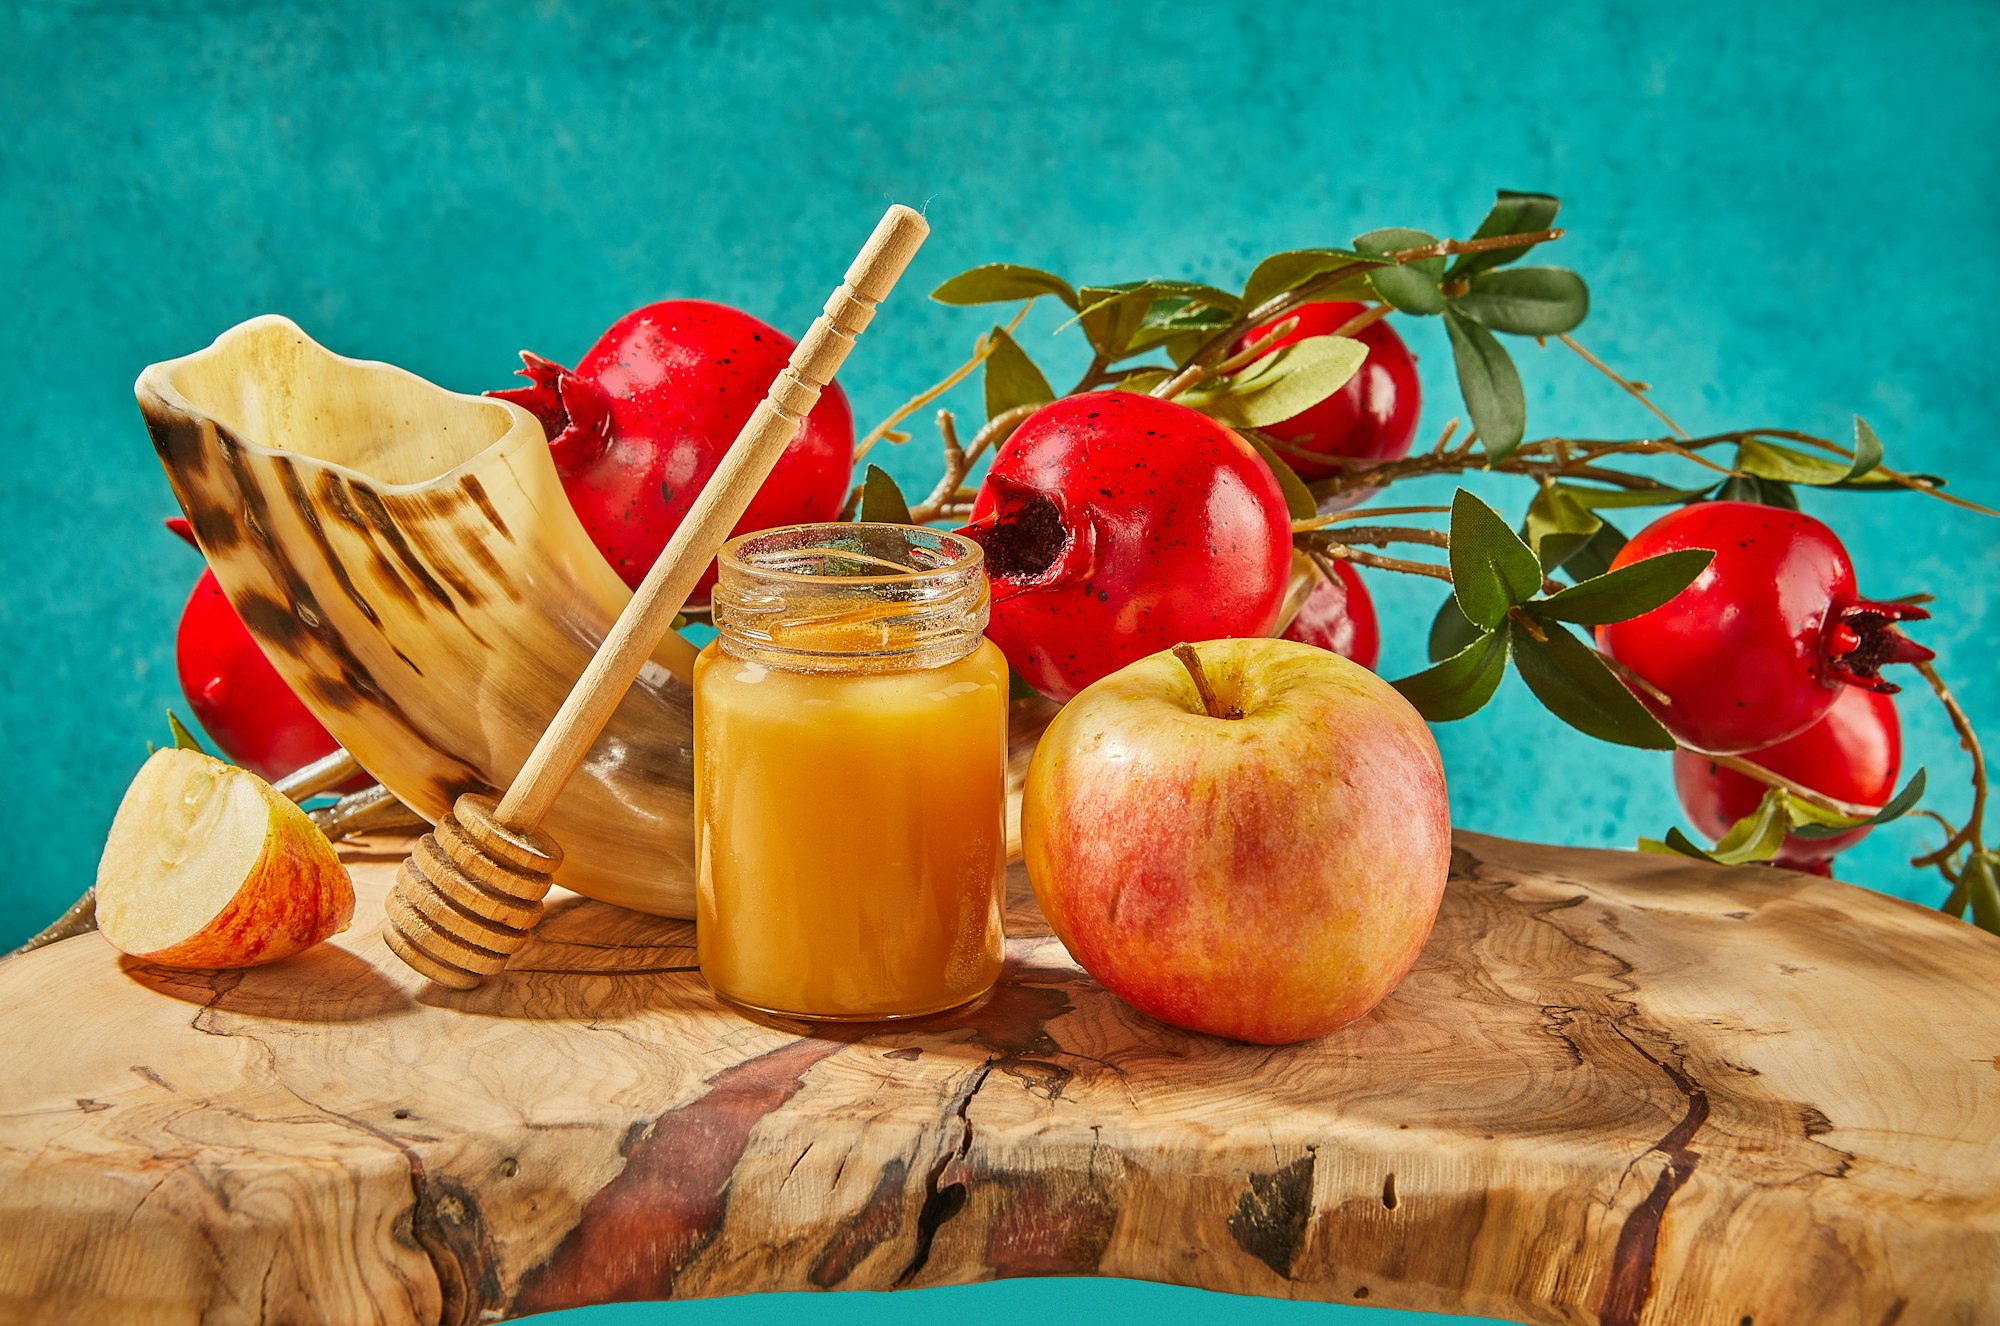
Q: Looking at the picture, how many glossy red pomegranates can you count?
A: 7